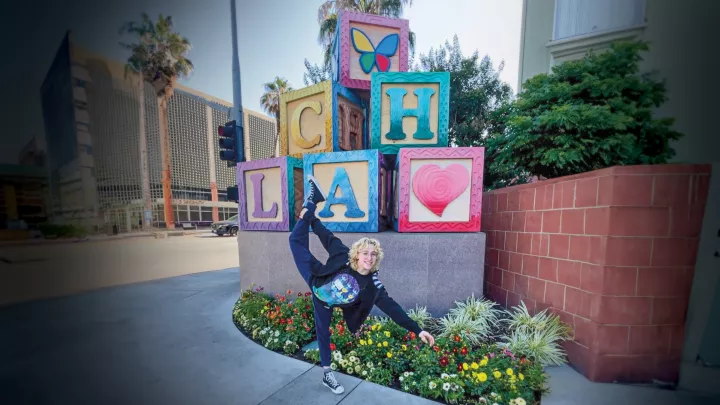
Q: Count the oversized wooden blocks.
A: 6